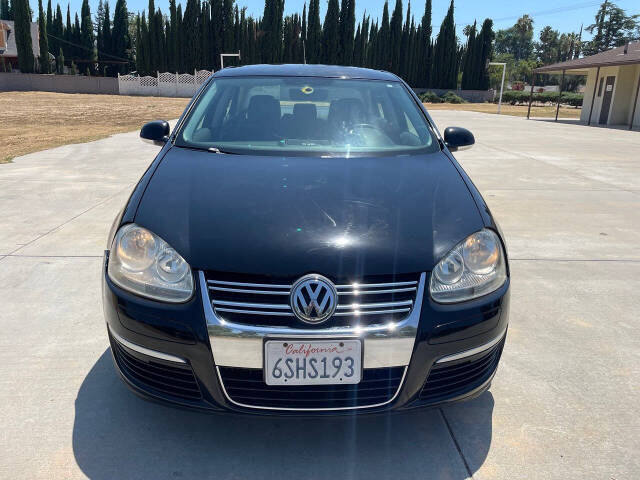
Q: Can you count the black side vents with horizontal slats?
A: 2